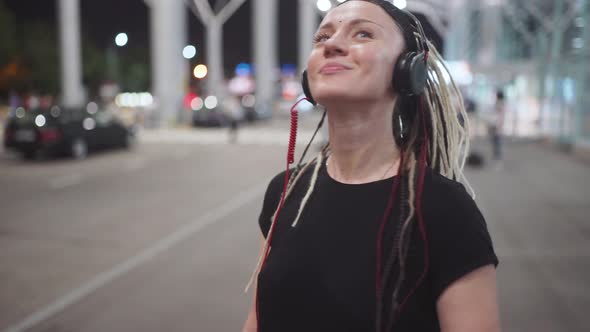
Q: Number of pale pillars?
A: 5